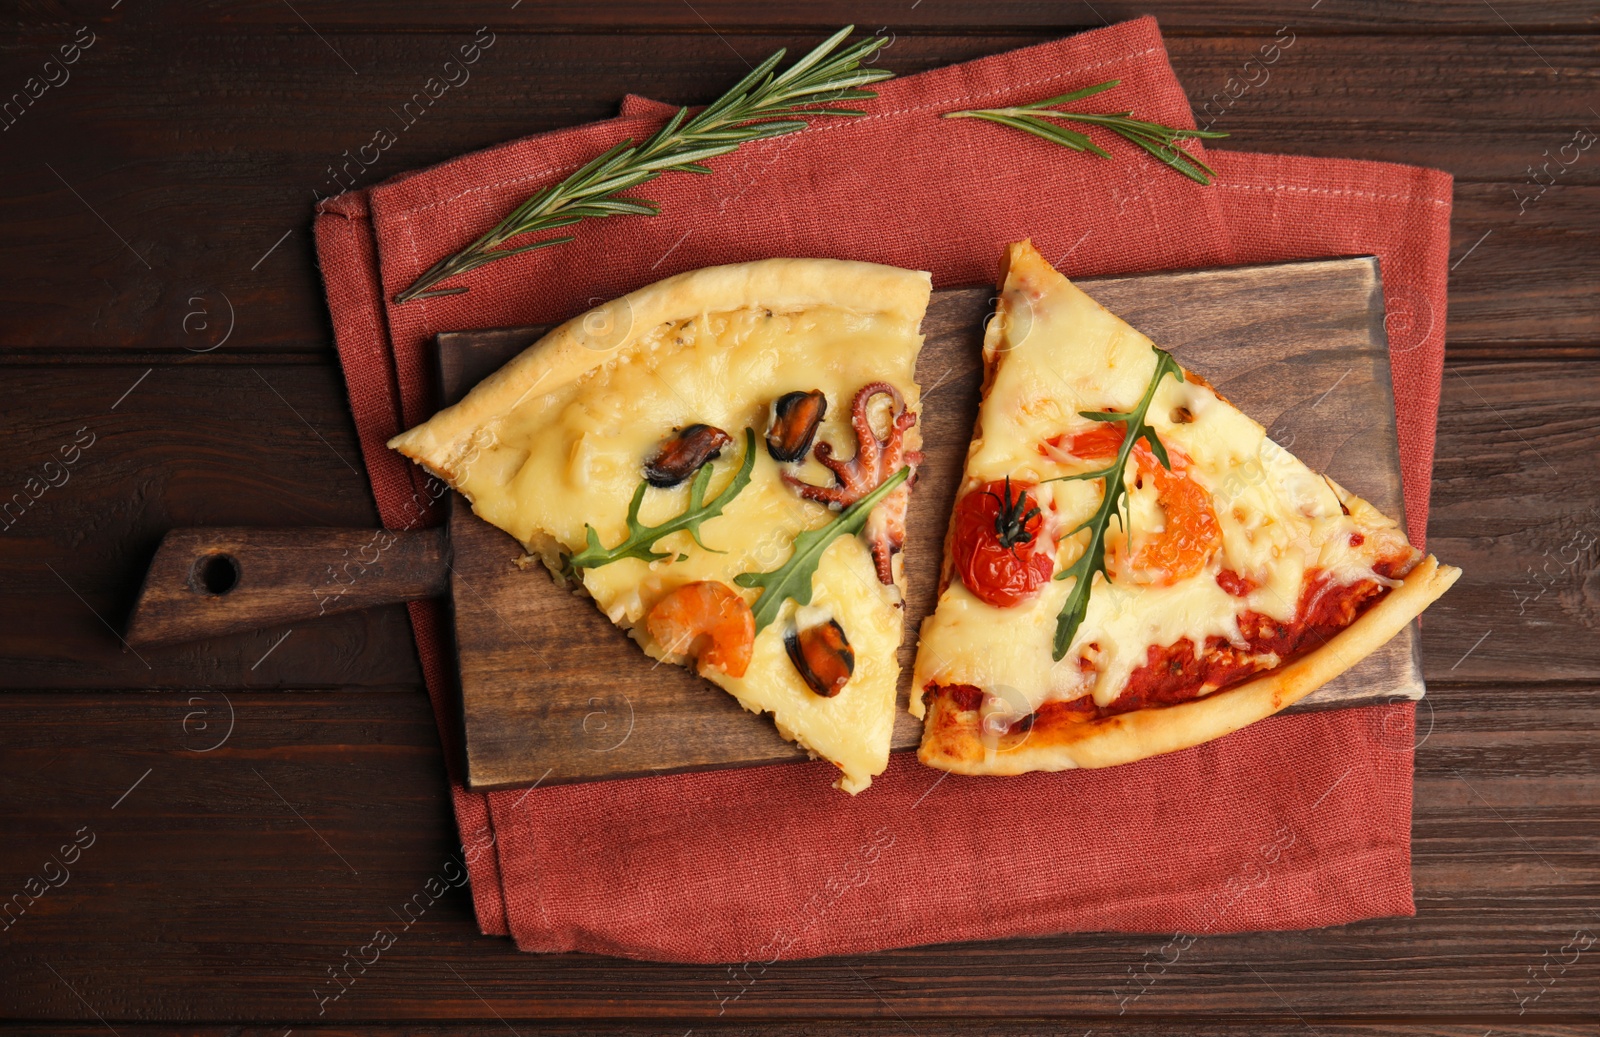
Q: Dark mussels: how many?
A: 3